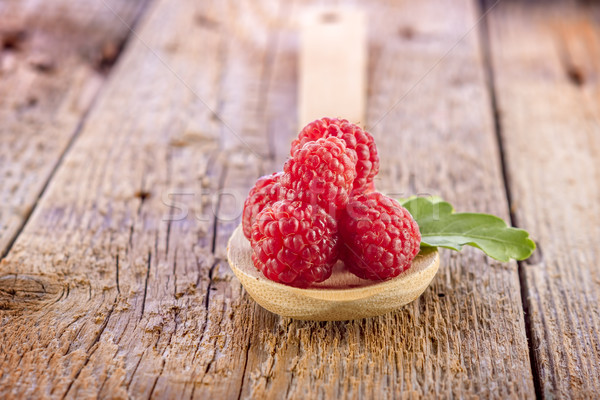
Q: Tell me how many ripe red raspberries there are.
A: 5